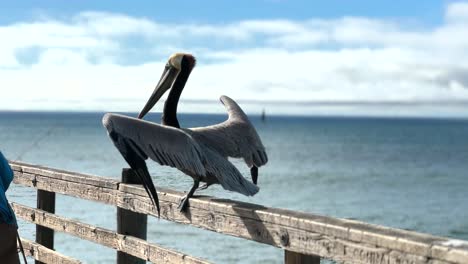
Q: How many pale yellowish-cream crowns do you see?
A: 1